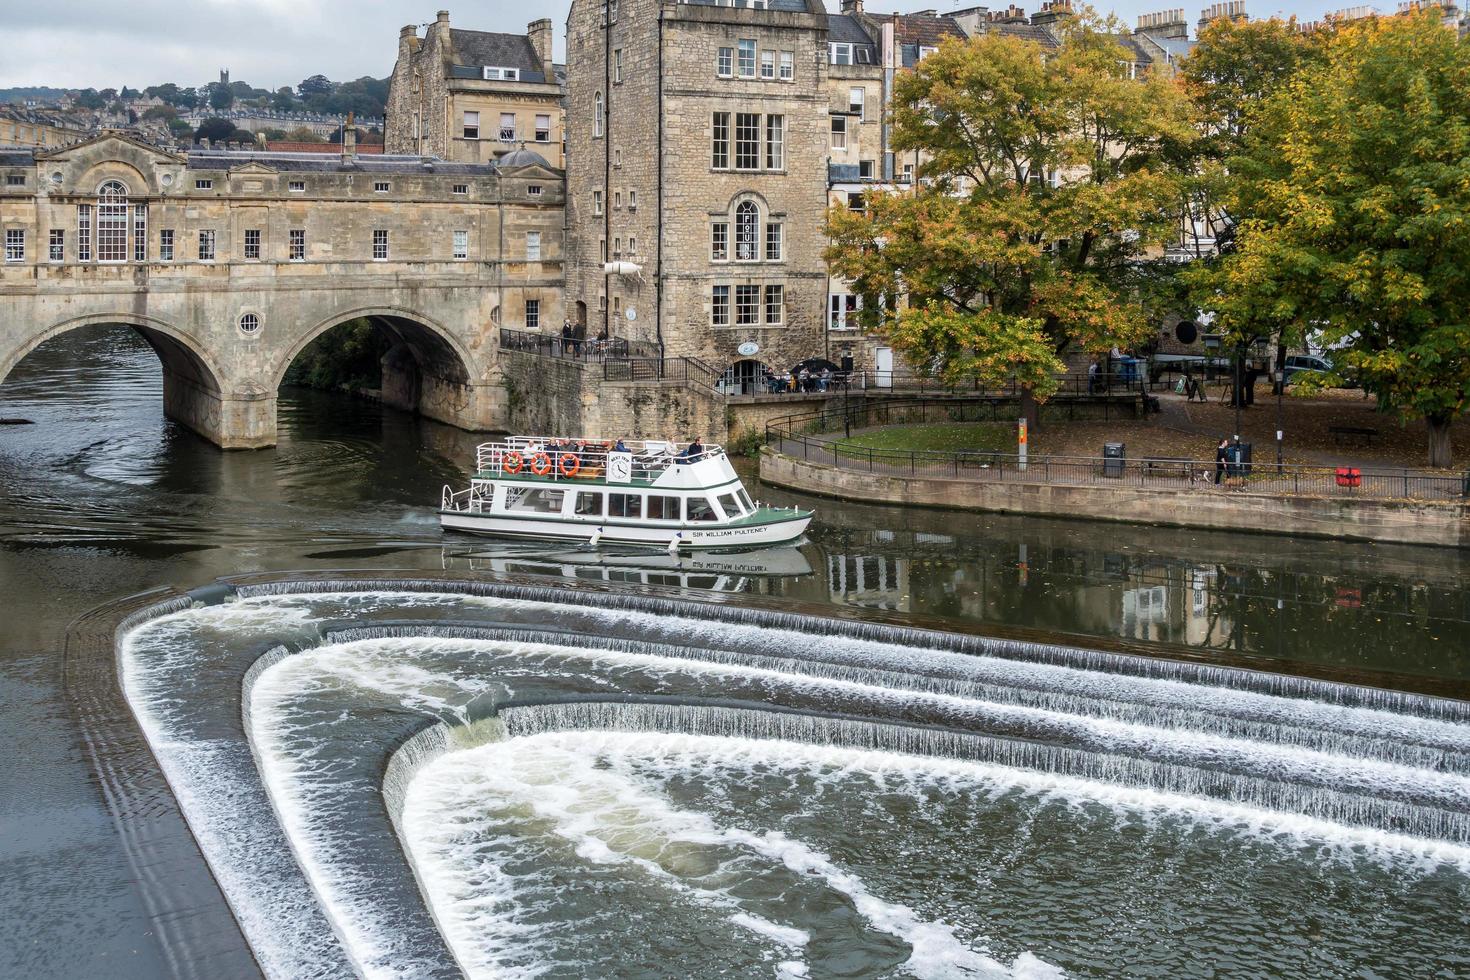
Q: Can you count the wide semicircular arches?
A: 2